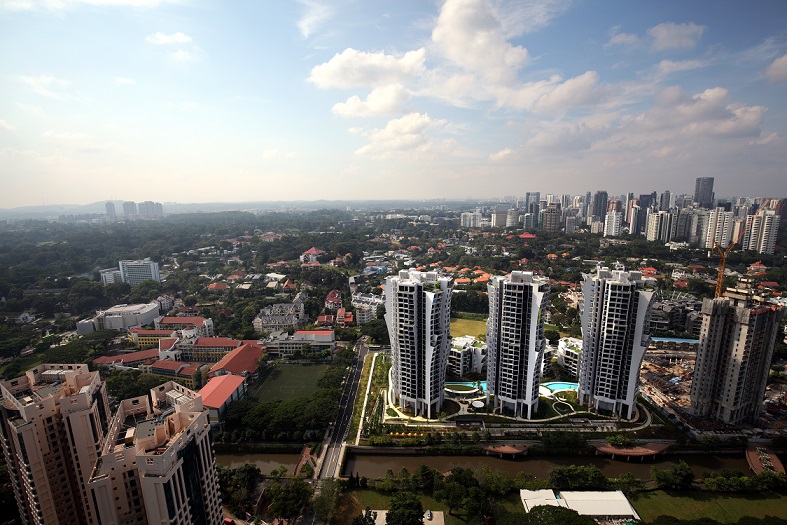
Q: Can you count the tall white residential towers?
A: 3